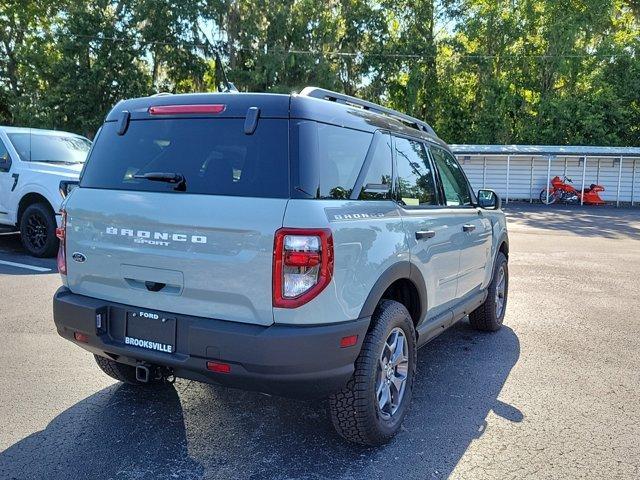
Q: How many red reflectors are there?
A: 3